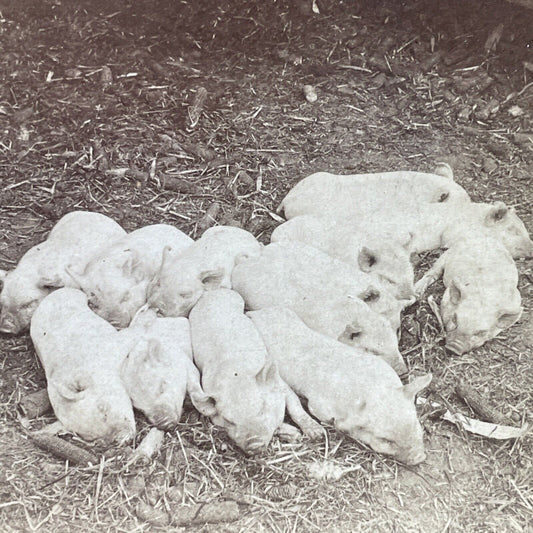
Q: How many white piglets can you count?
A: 13